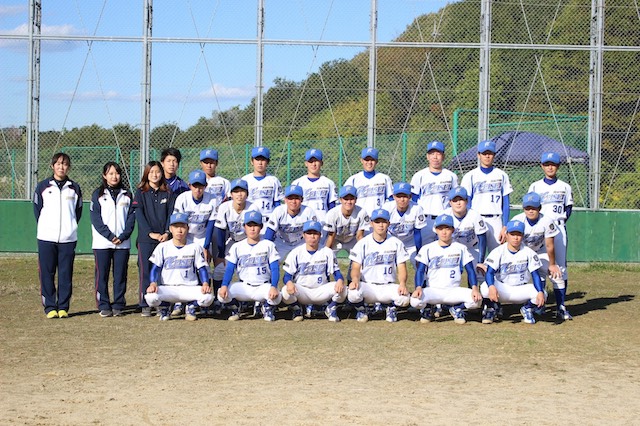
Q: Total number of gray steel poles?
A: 6